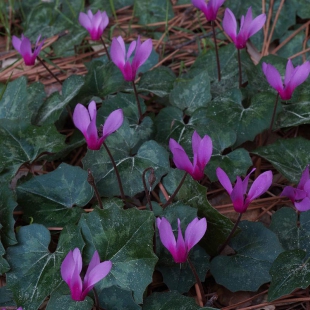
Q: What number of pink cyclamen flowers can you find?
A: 12